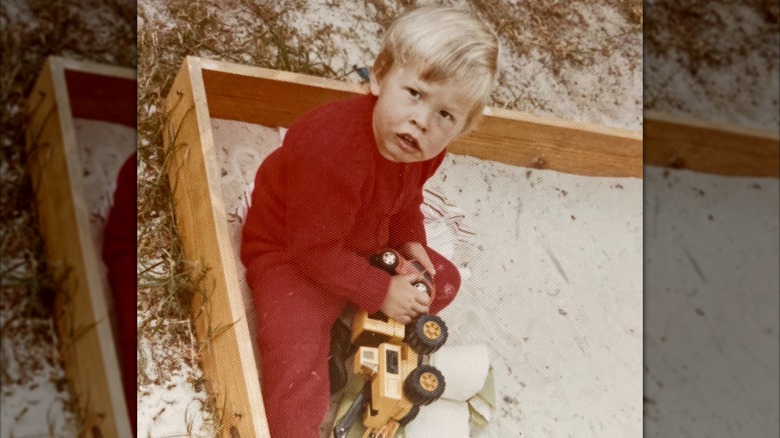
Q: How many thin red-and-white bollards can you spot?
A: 0